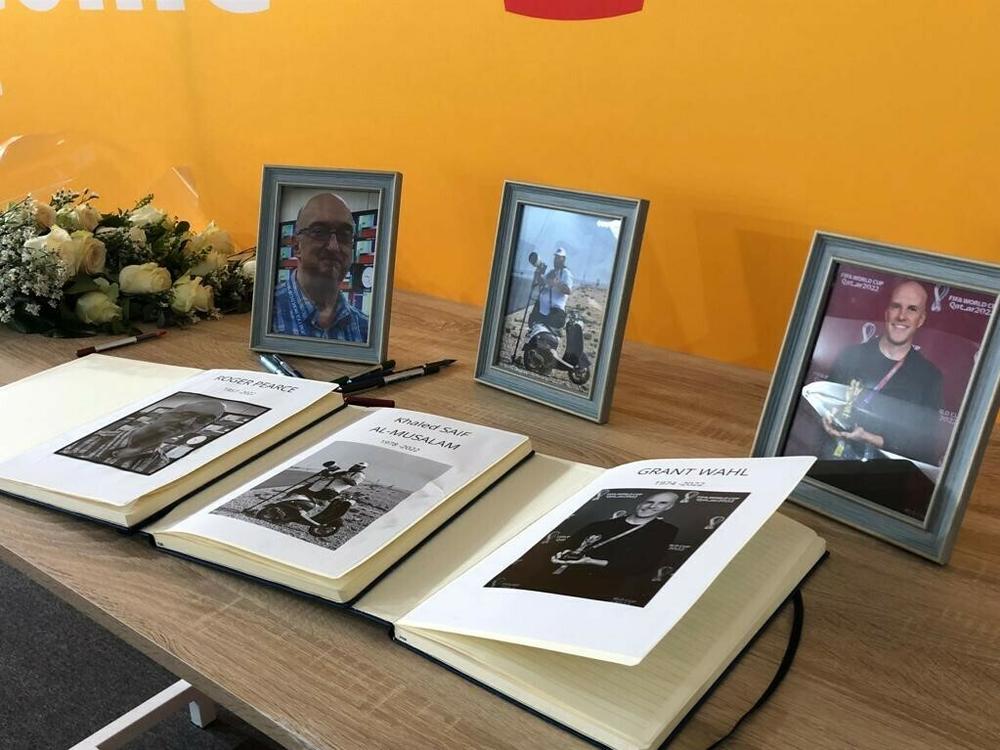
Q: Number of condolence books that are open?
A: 3